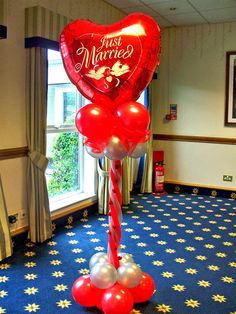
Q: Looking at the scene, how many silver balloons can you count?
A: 7